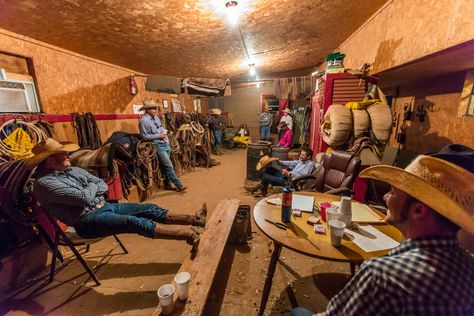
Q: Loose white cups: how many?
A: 4